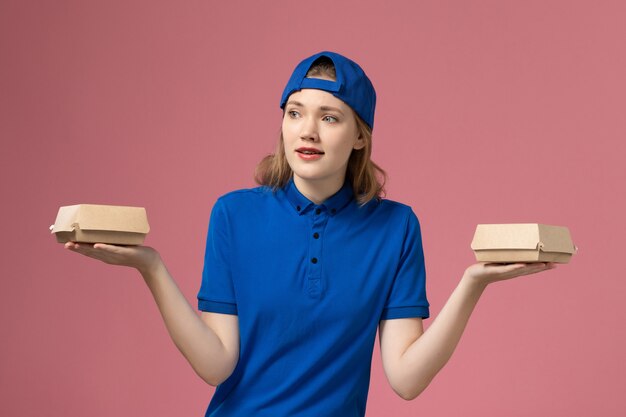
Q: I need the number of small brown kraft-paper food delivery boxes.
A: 2